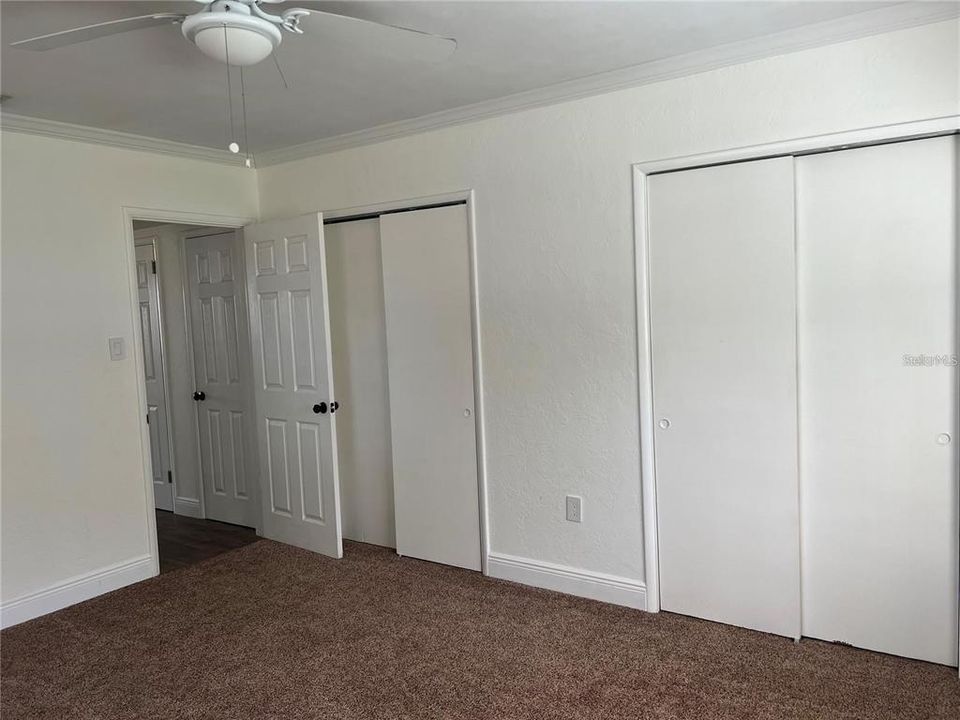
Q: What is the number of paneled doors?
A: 3